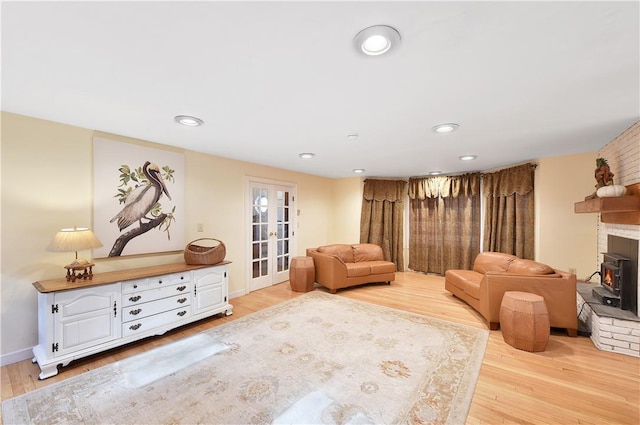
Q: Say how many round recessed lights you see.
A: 7